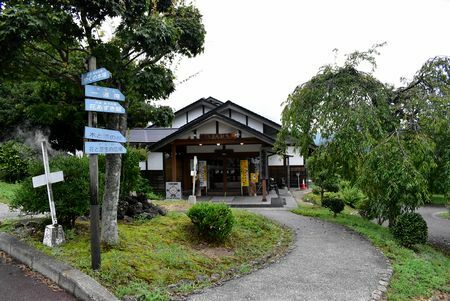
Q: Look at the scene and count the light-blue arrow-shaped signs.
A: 5